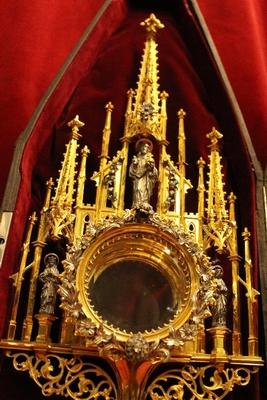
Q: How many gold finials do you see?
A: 13